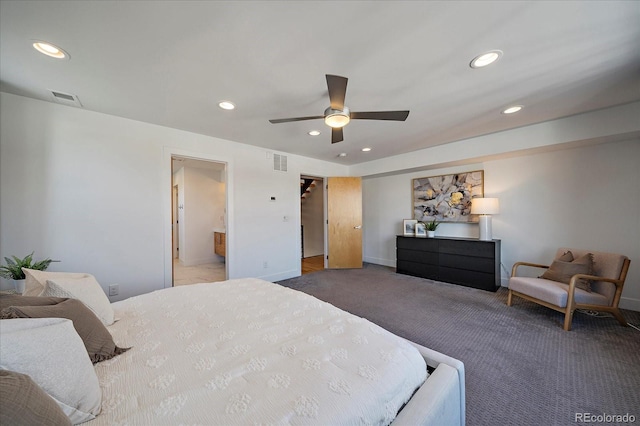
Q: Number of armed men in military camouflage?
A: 0